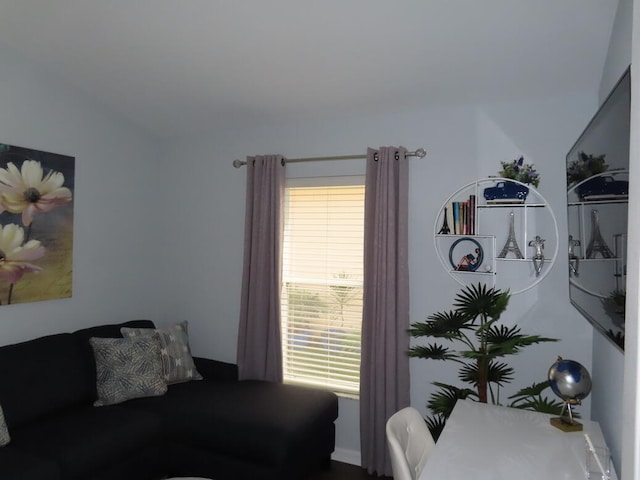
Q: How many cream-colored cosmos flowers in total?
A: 2